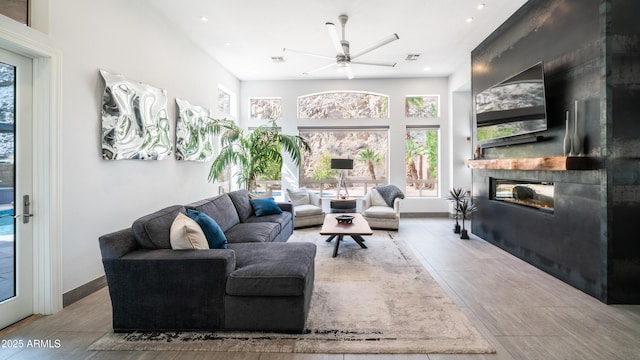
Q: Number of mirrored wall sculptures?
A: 2